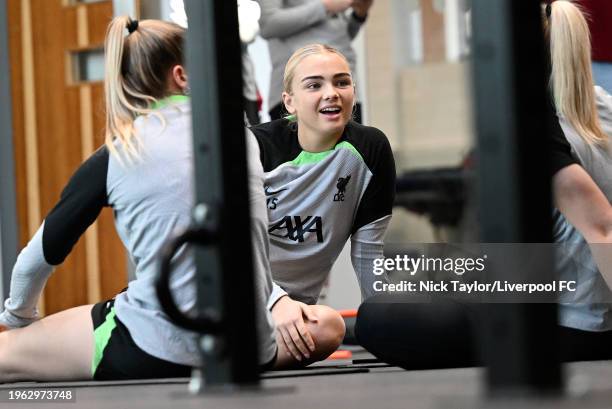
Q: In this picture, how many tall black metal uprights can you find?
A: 2